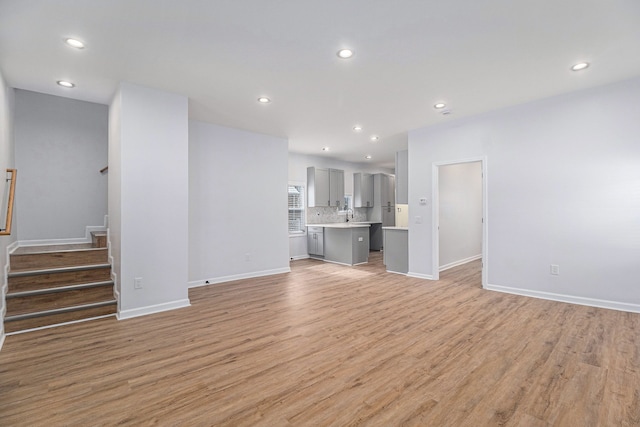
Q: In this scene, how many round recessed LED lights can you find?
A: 10